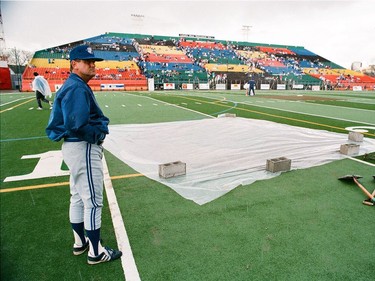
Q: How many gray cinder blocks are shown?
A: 5